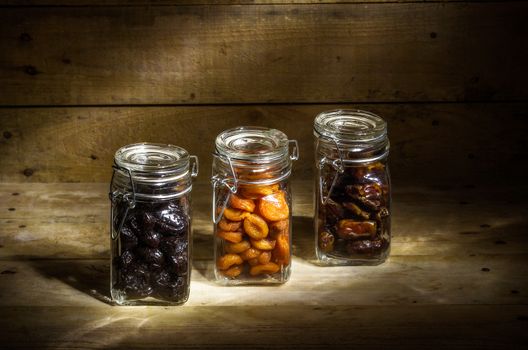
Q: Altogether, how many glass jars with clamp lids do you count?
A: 3